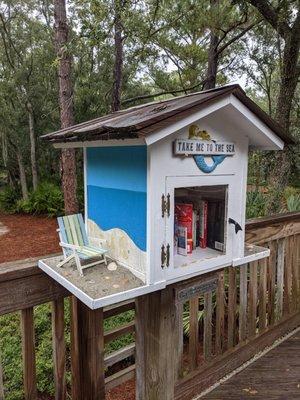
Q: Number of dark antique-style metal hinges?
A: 2